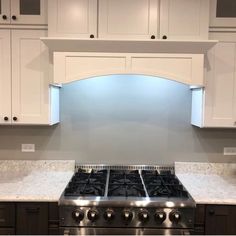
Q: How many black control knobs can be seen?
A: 7